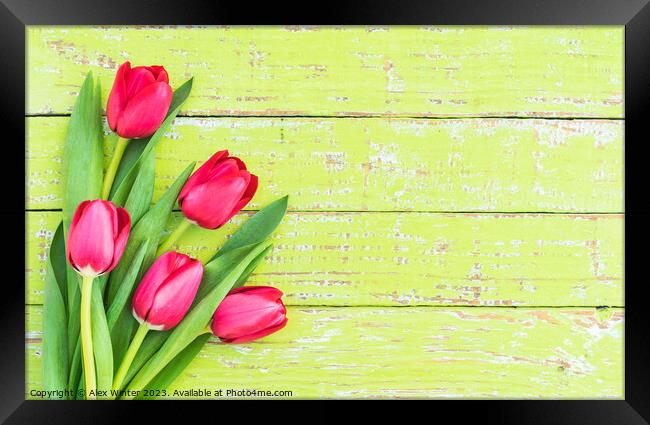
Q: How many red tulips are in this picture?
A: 5